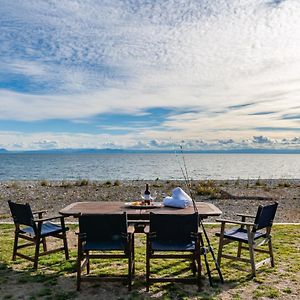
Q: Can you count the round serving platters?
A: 1